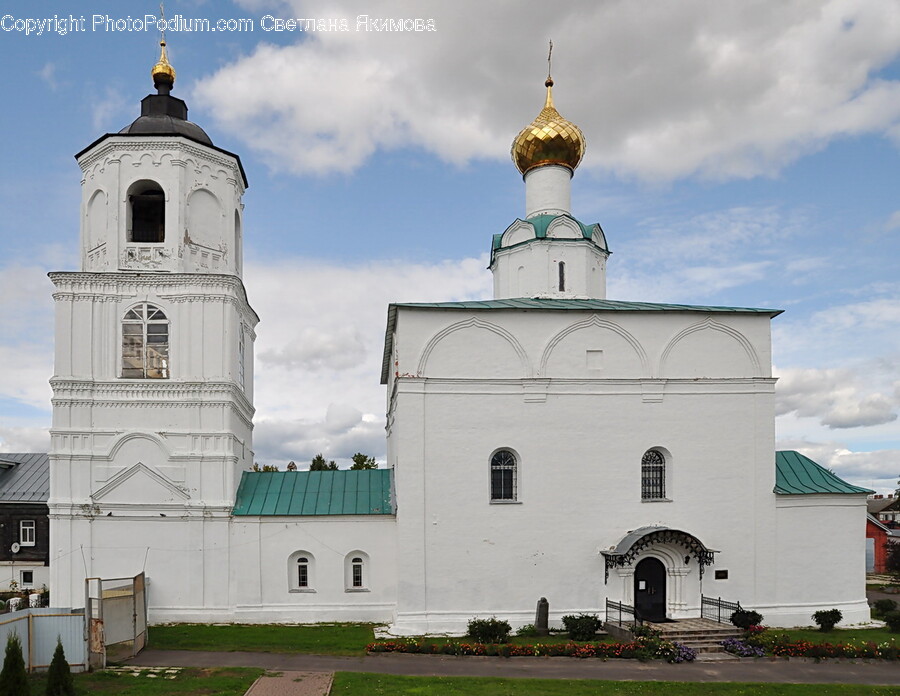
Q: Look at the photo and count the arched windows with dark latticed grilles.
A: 2